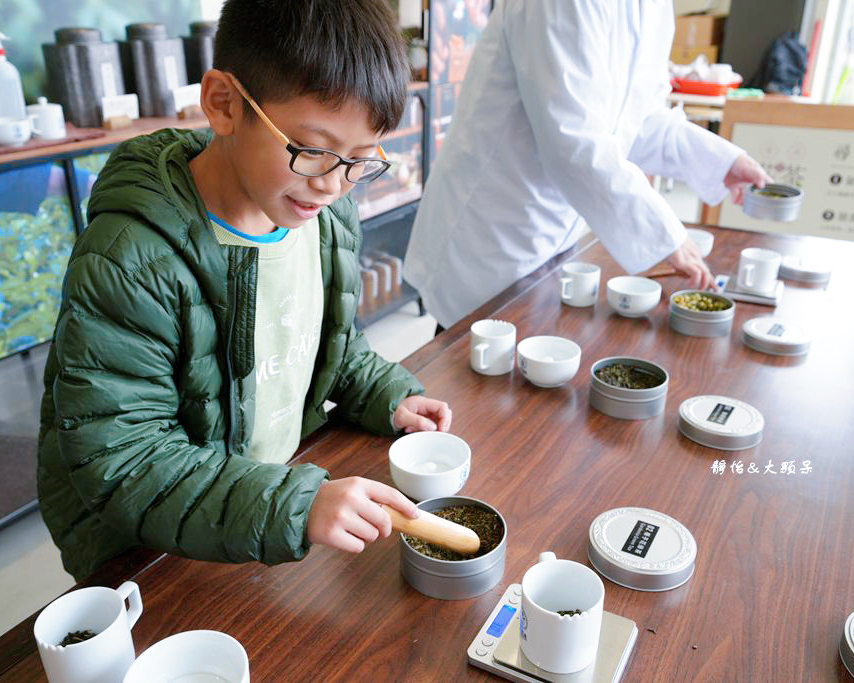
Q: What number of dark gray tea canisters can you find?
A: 3